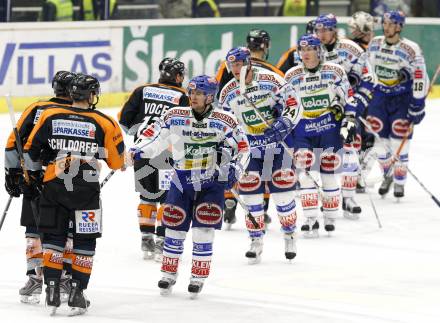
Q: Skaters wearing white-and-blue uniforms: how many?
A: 5